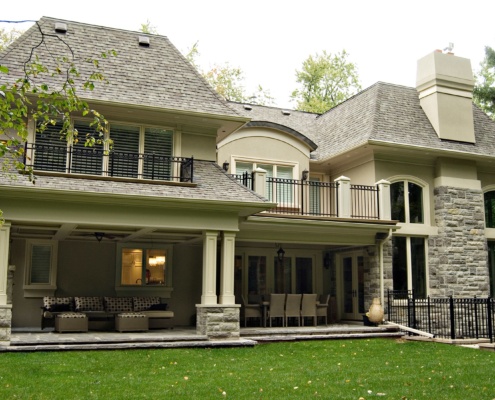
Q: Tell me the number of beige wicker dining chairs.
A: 5